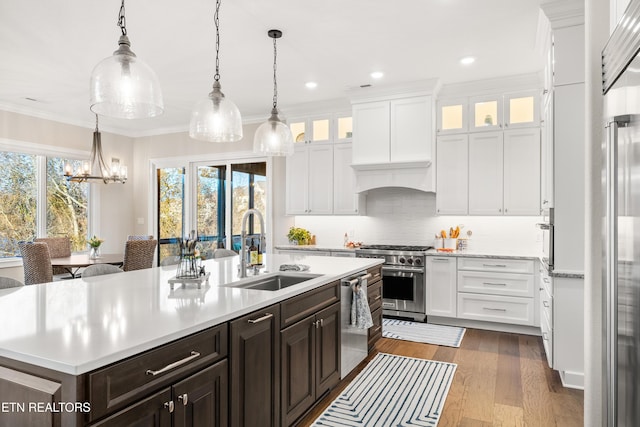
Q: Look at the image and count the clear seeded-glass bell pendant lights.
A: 3